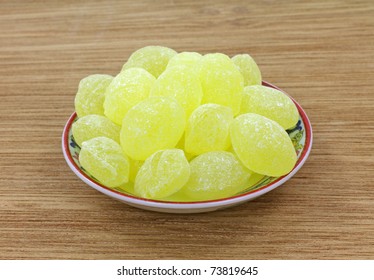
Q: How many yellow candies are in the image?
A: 15